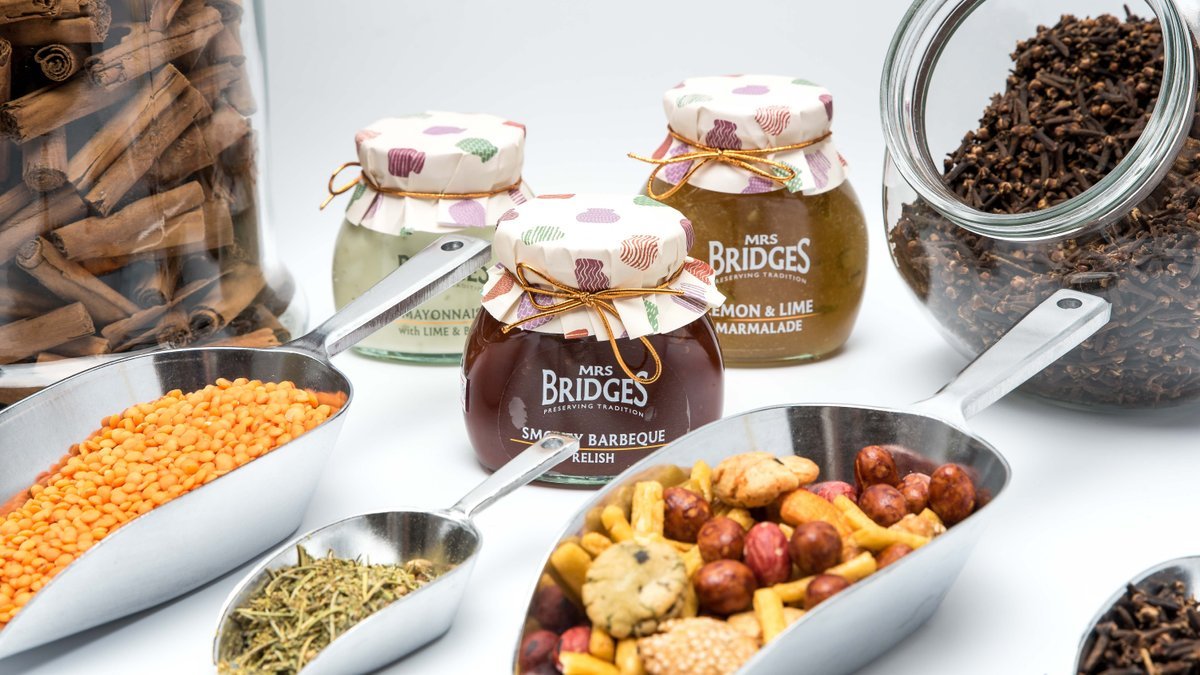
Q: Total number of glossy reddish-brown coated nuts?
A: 10